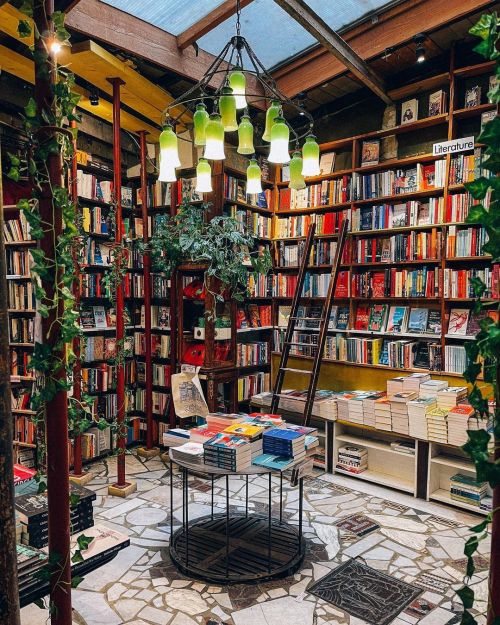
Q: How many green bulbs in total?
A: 13